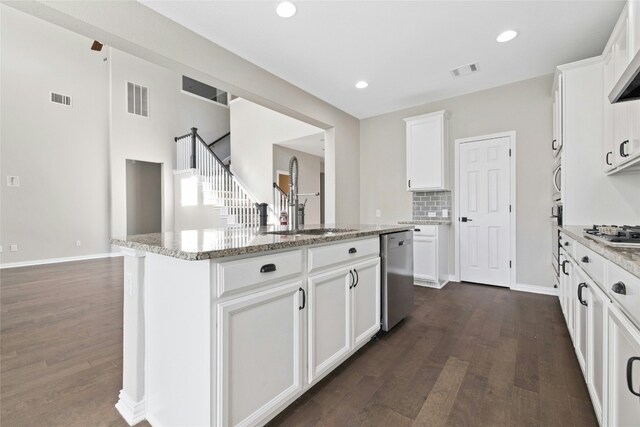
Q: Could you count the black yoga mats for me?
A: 0